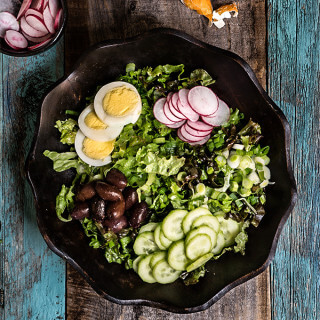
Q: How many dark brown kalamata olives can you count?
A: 9